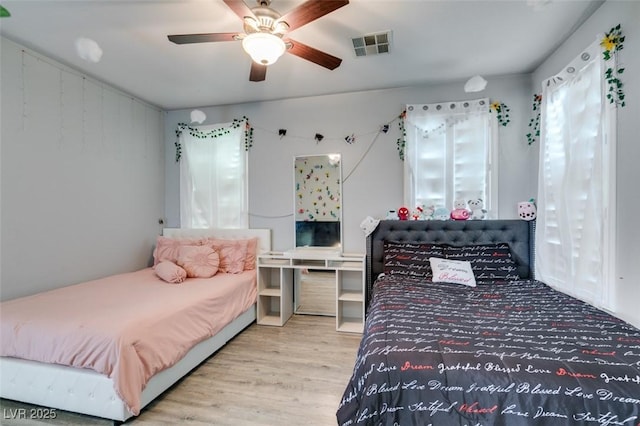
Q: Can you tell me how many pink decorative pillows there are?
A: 4